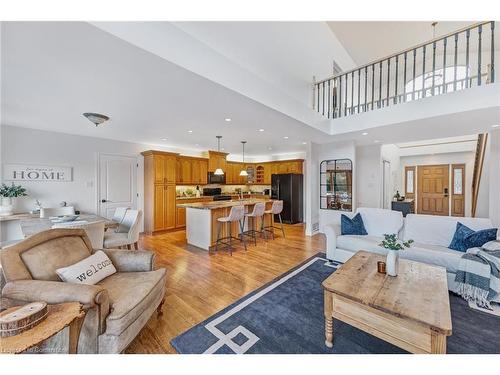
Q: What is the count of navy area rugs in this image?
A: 1